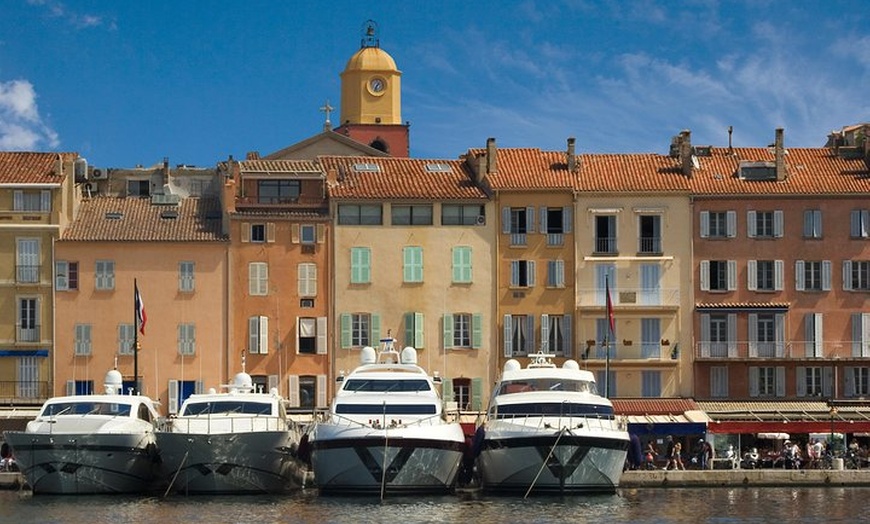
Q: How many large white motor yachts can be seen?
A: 4